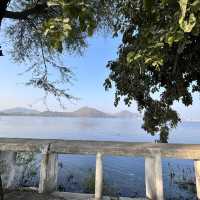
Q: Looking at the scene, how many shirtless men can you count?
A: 0